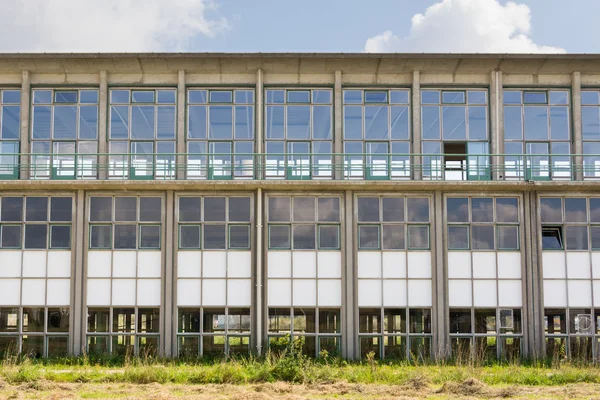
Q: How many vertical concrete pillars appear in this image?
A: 14